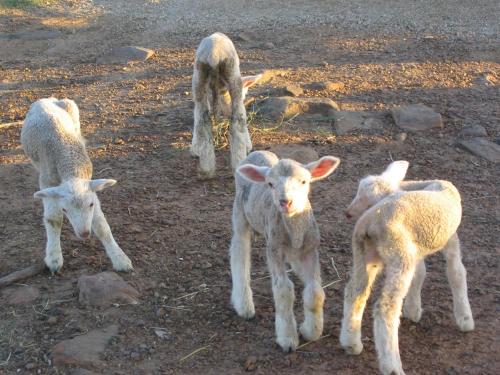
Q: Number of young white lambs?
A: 4